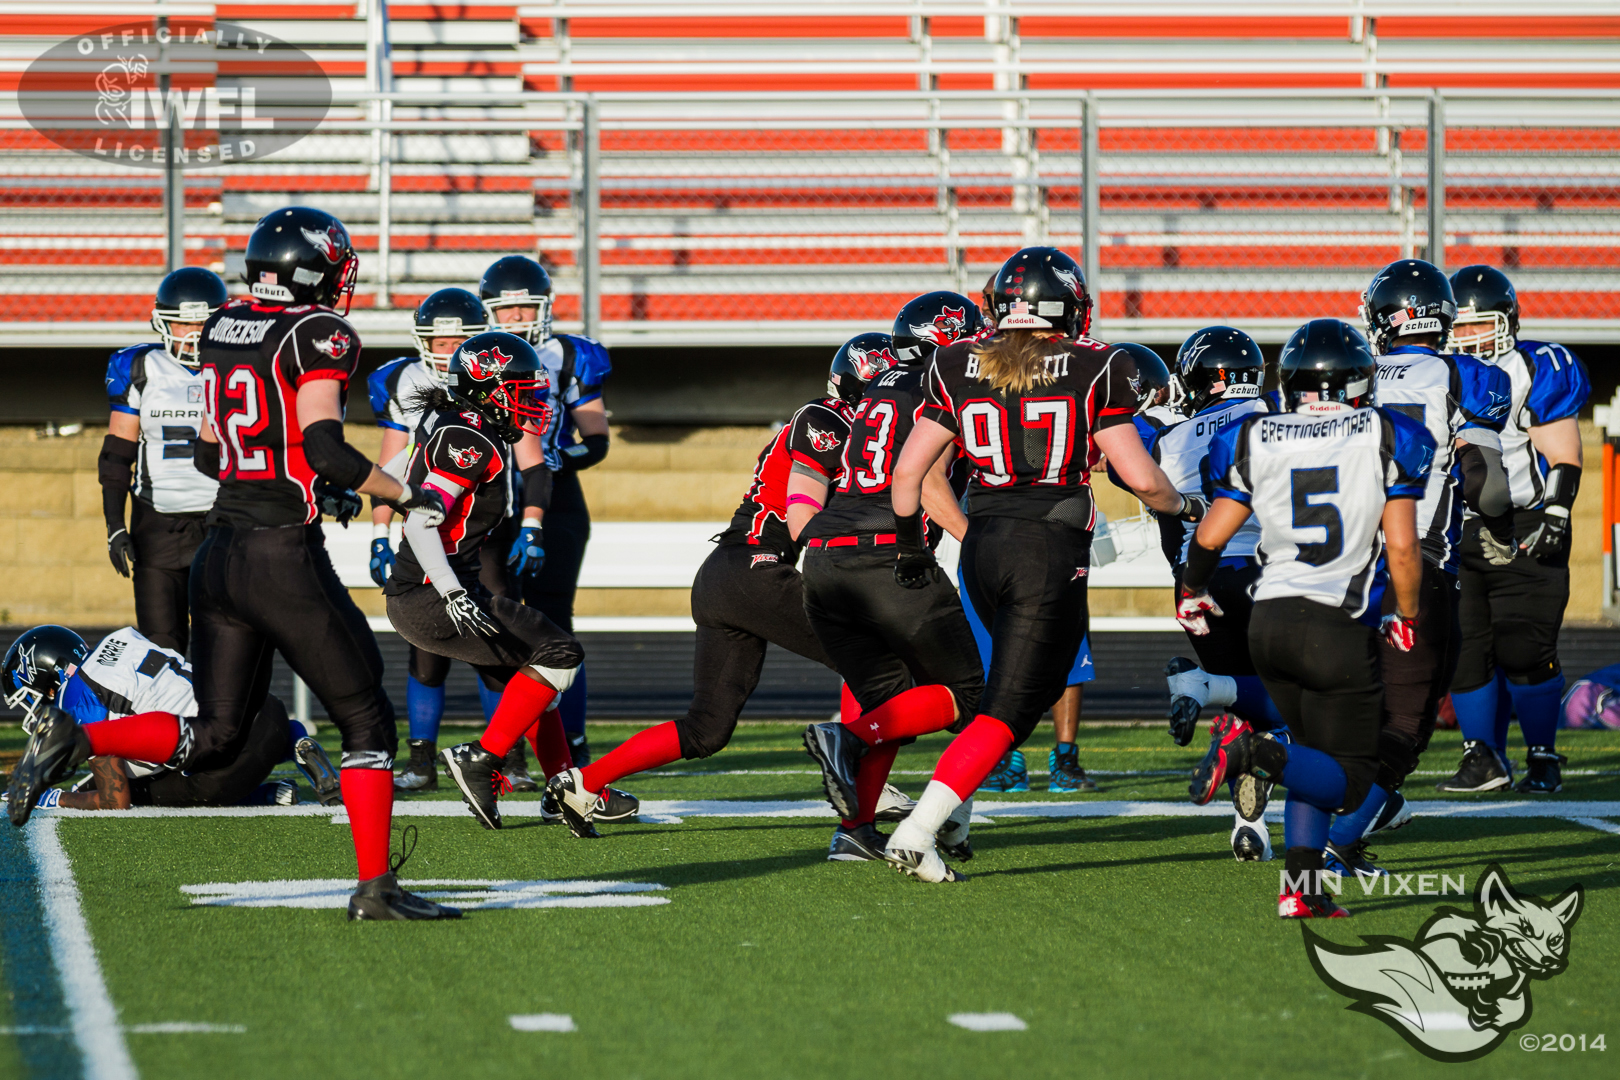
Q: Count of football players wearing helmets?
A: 14